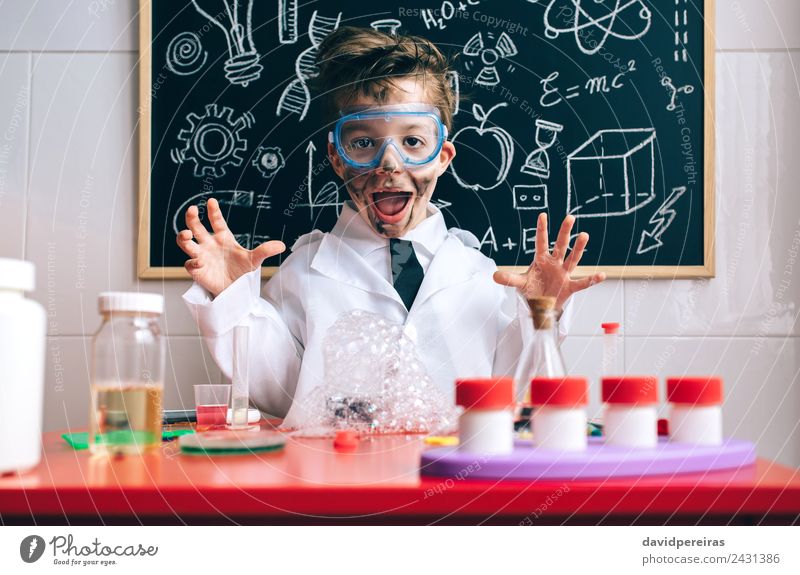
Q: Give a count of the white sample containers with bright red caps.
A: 4